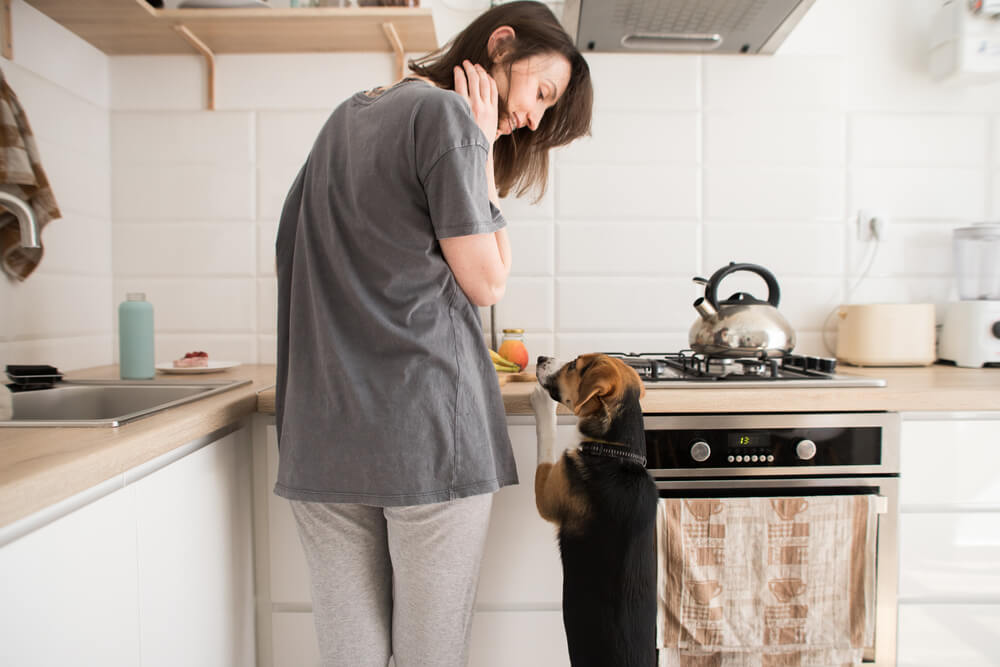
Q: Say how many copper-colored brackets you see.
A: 3